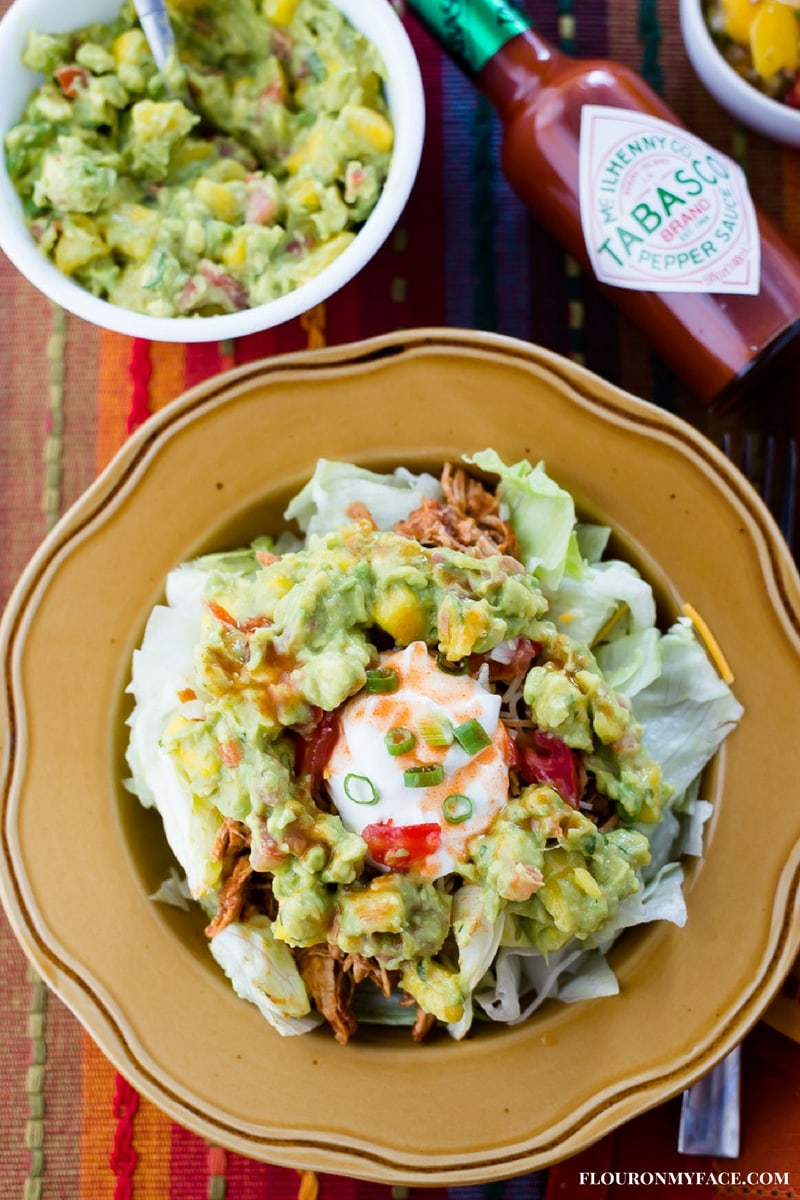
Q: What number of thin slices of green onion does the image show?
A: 8